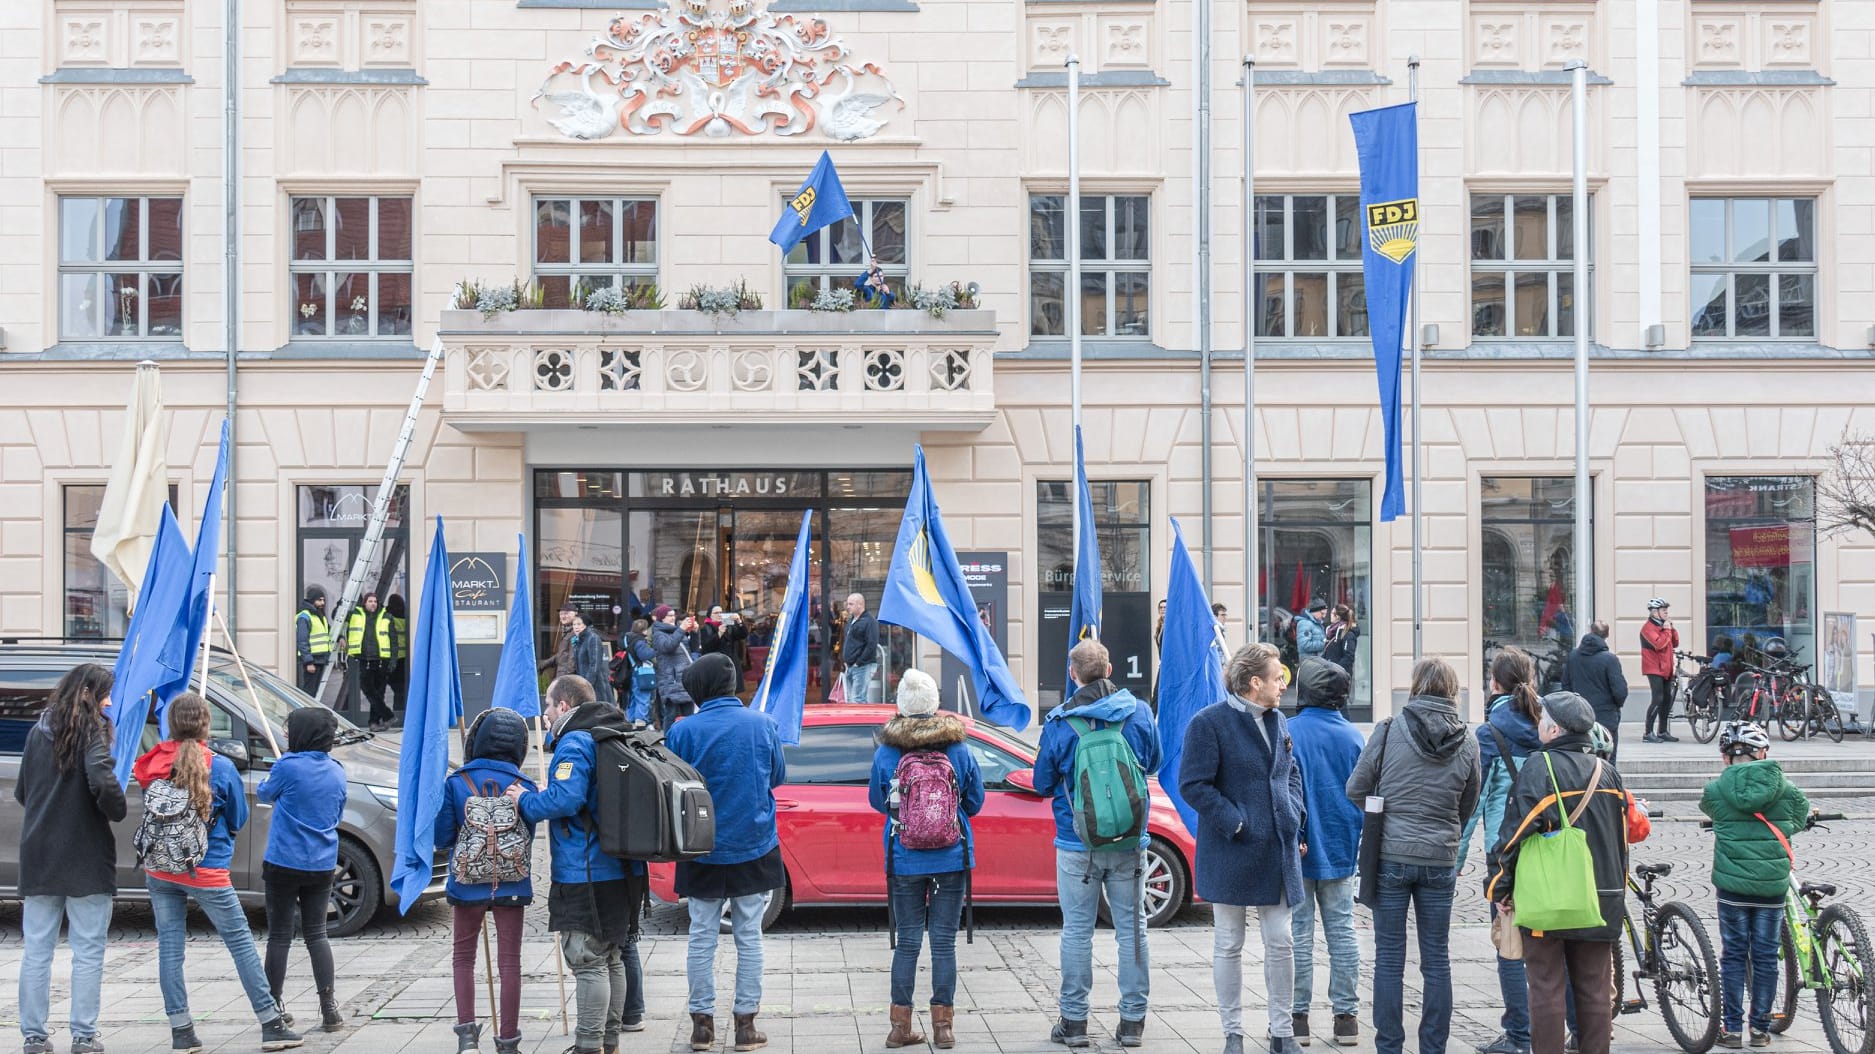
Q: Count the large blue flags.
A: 10